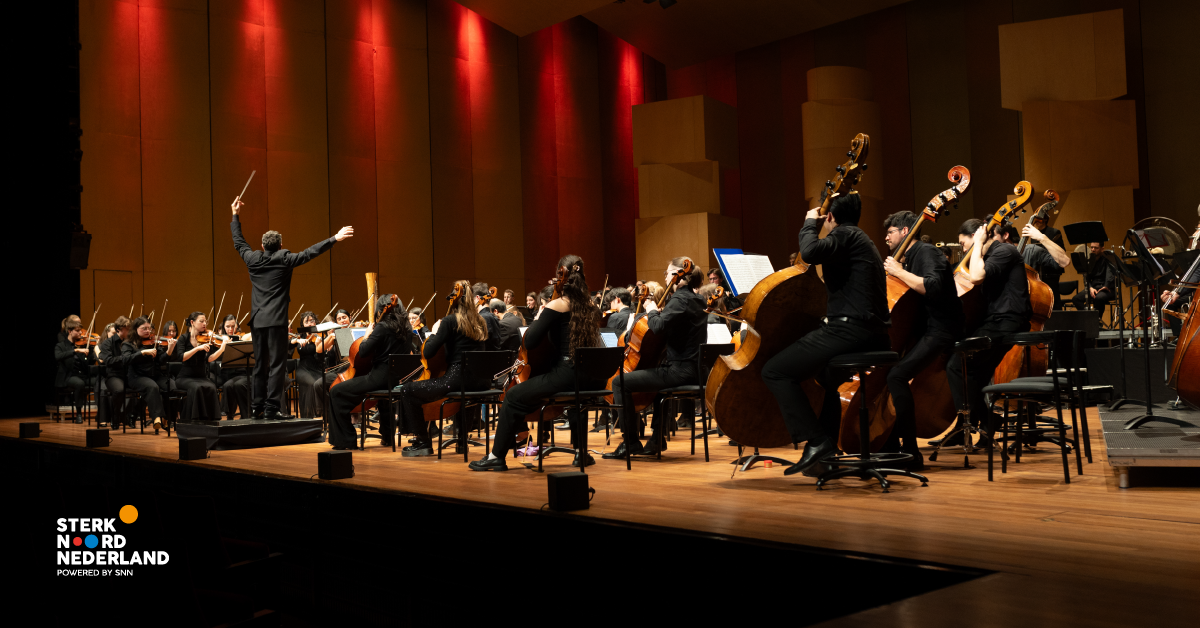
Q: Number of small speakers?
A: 5